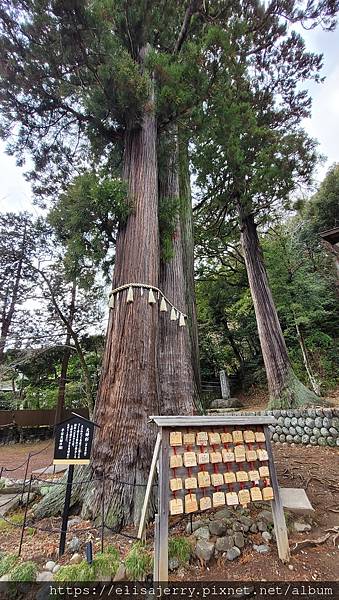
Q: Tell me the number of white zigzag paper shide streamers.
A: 4